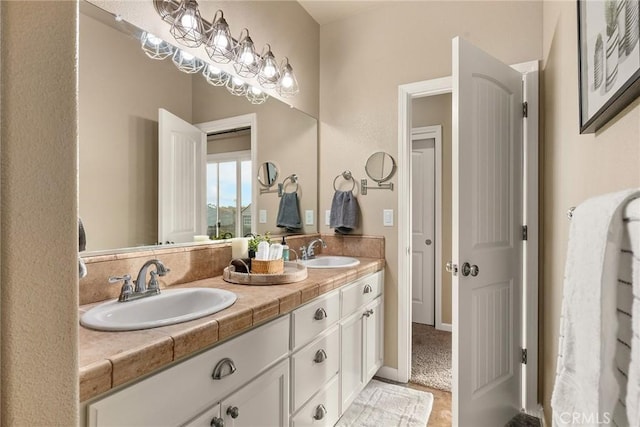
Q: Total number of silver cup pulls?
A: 5